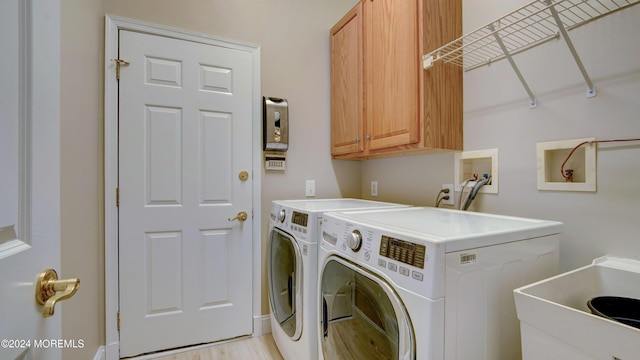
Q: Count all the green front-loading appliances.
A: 0